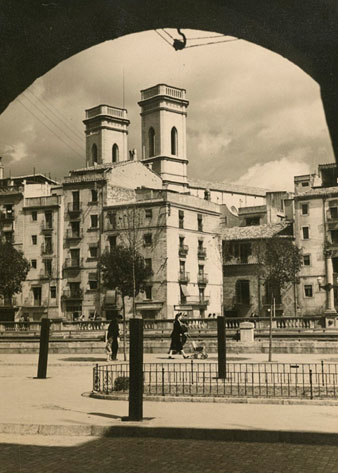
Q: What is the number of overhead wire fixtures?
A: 1